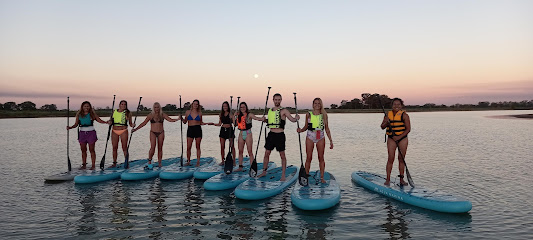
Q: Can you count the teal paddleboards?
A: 8